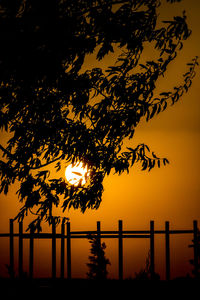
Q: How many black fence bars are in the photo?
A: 11